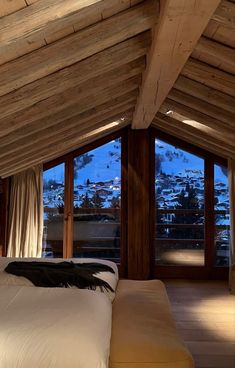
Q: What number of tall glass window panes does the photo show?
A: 4